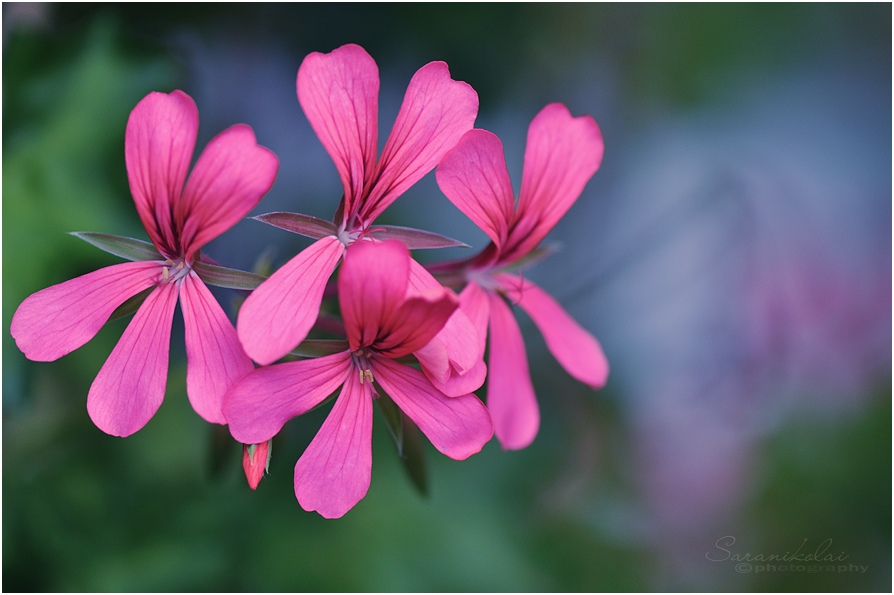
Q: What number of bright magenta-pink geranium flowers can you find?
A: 4